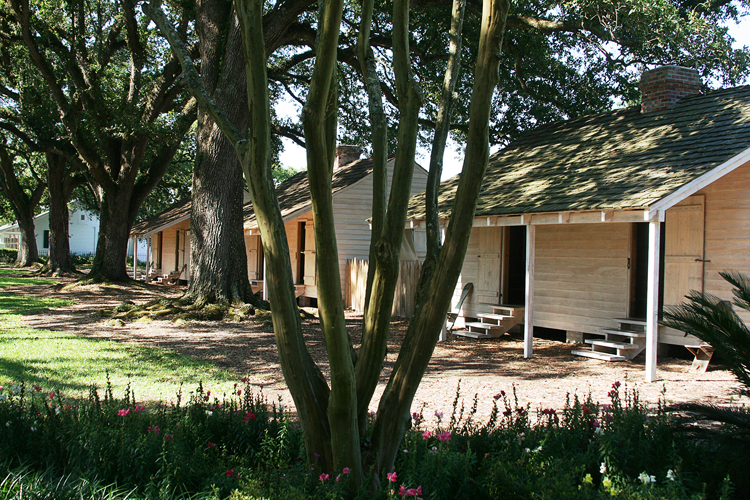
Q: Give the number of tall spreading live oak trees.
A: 4